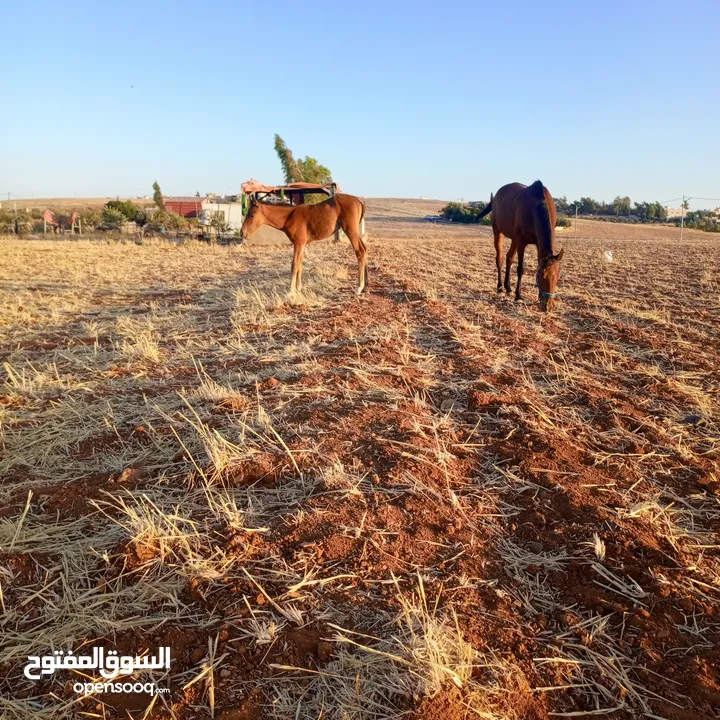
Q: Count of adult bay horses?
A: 1